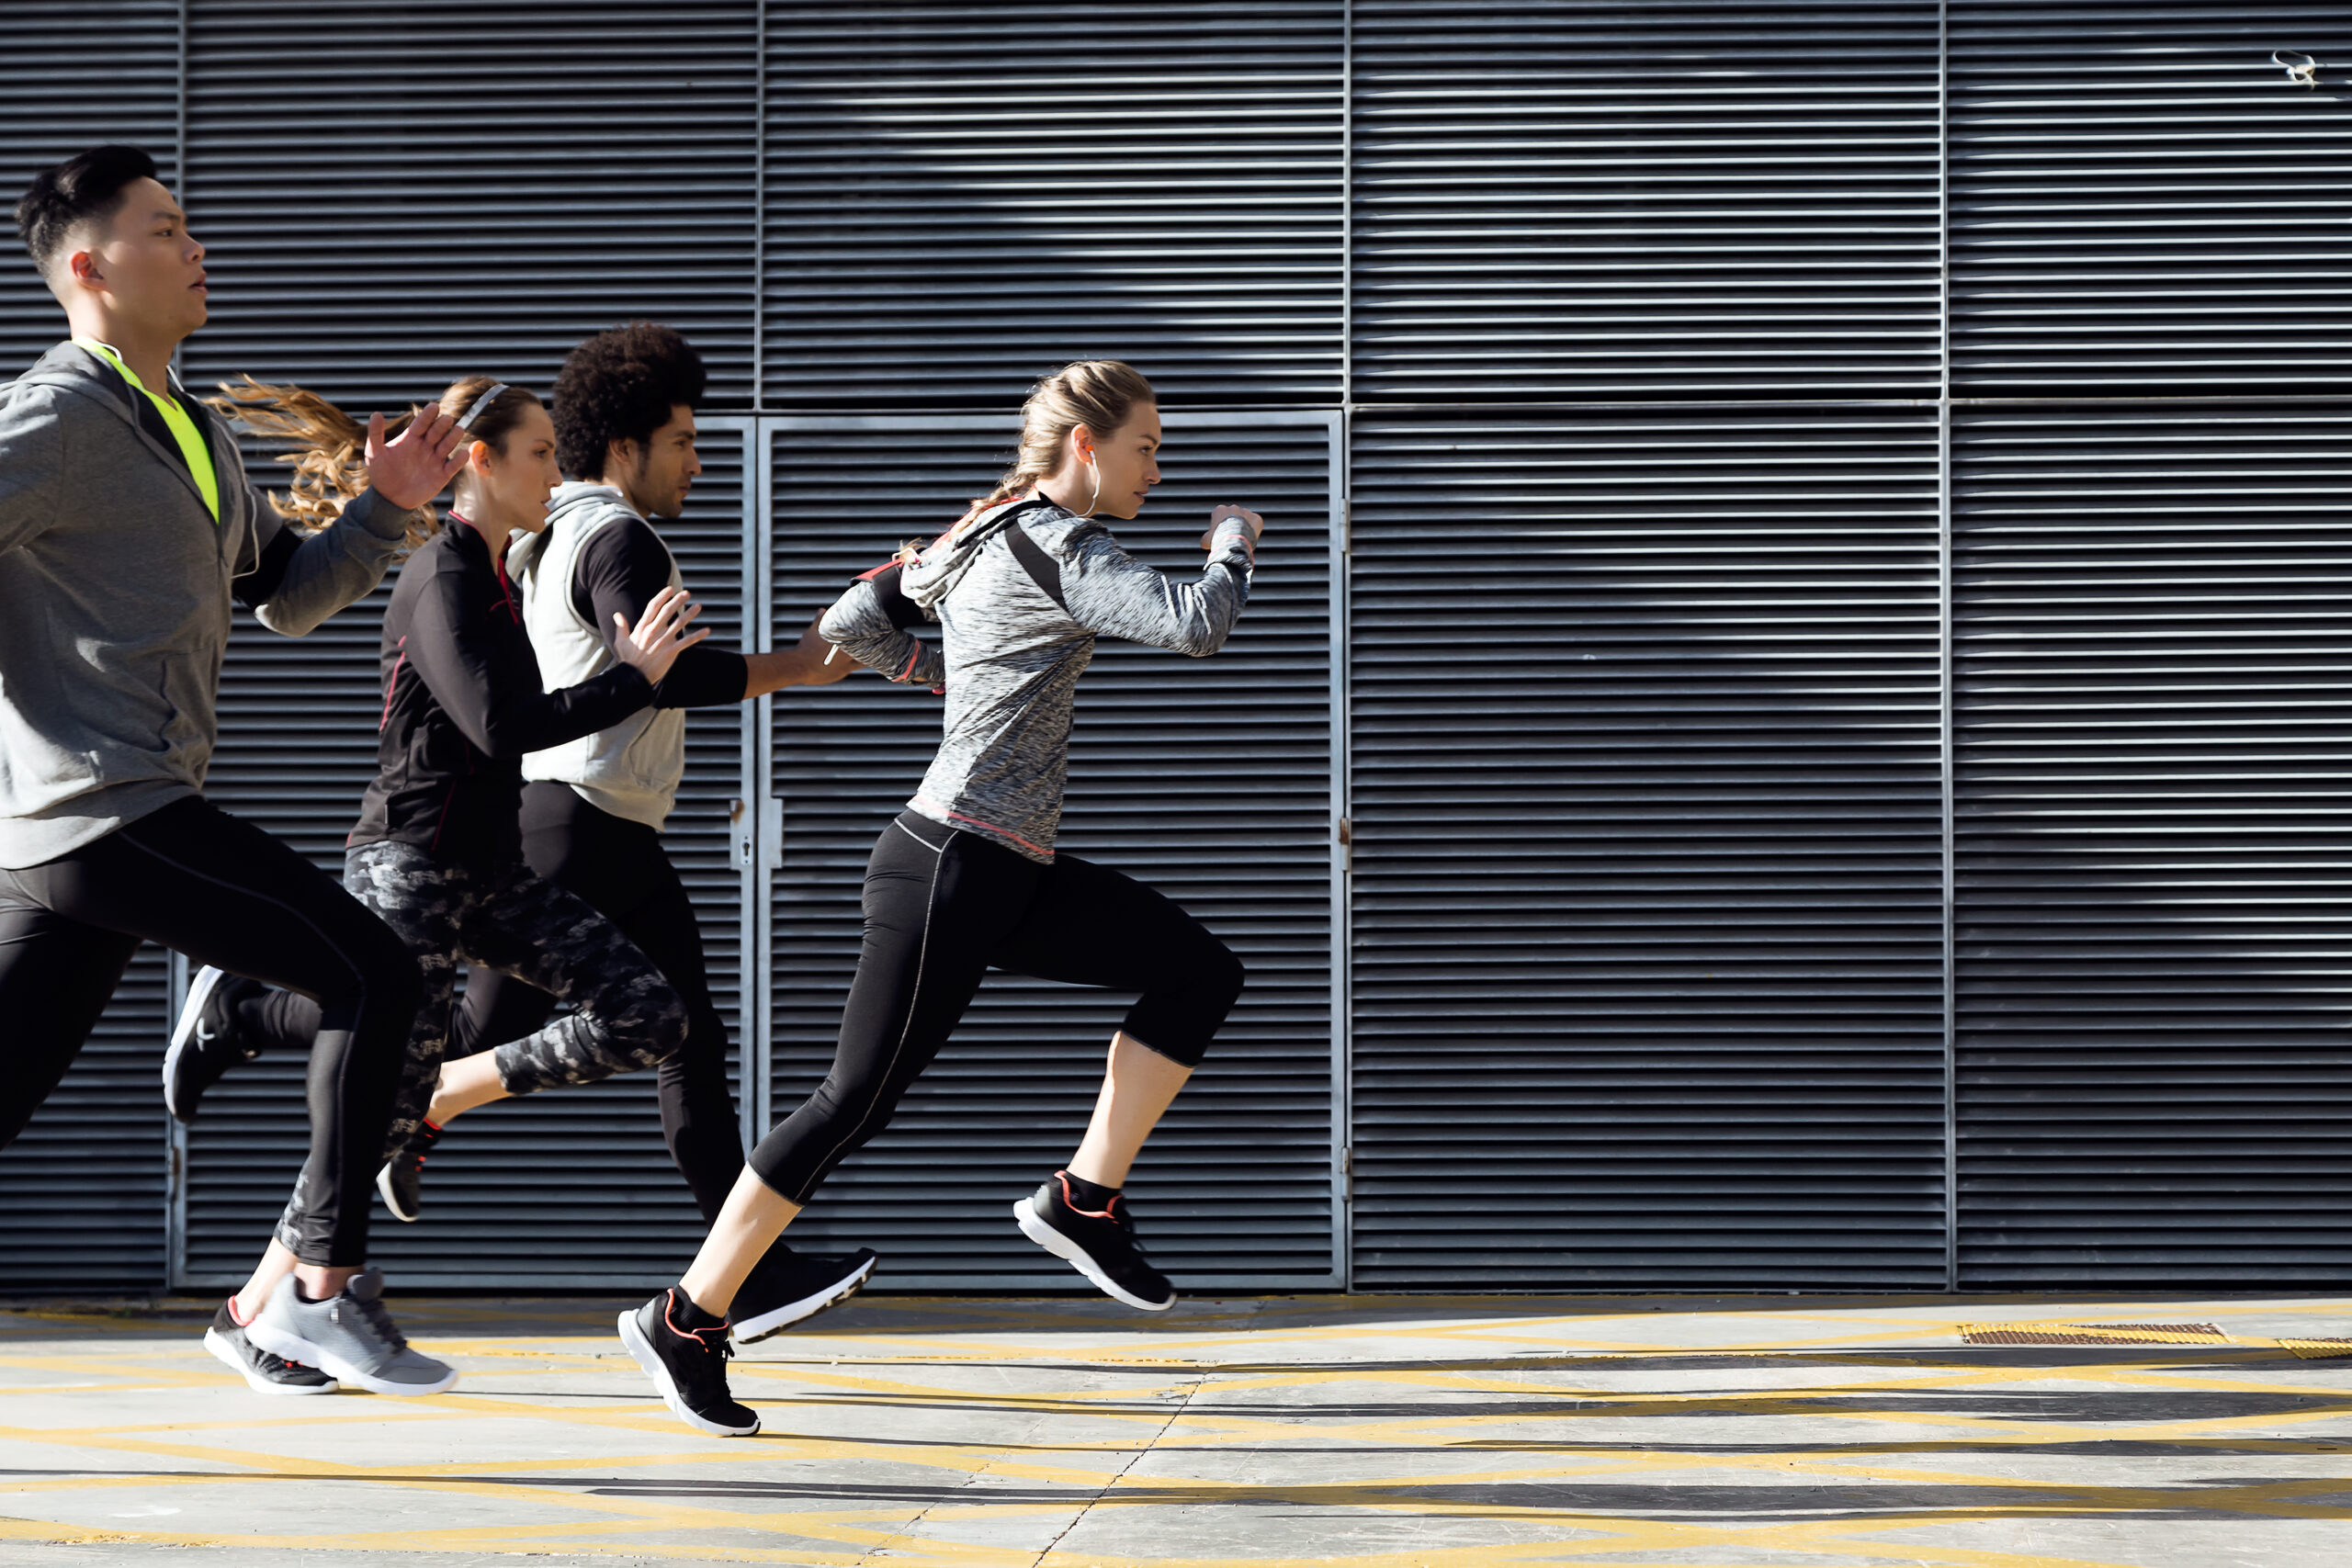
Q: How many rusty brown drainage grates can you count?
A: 2